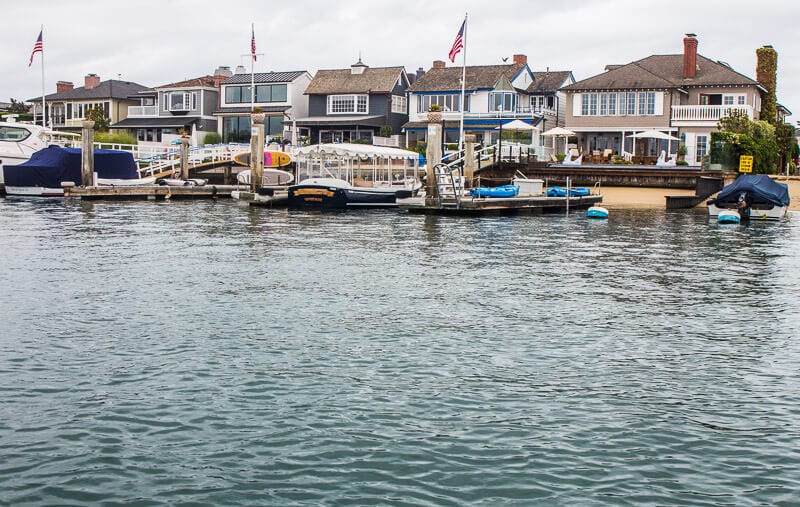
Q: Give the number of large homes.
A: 6